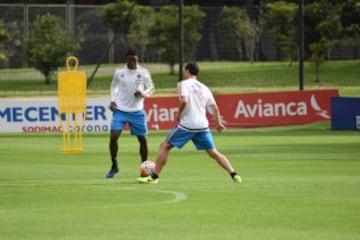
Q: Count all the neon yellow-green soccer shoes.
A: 2